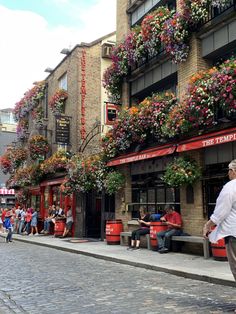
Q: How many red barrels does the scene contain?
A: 4